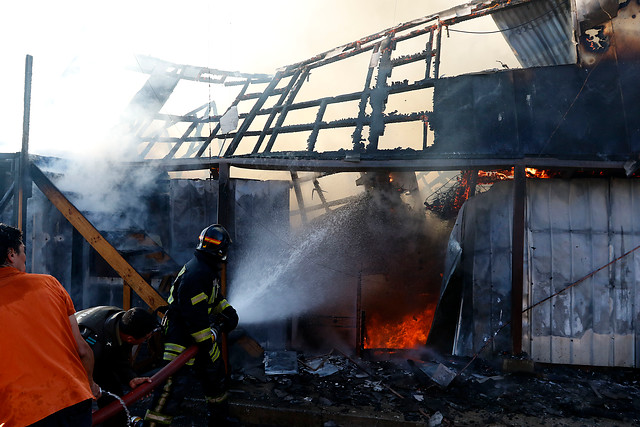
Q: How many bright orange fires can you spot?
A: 2